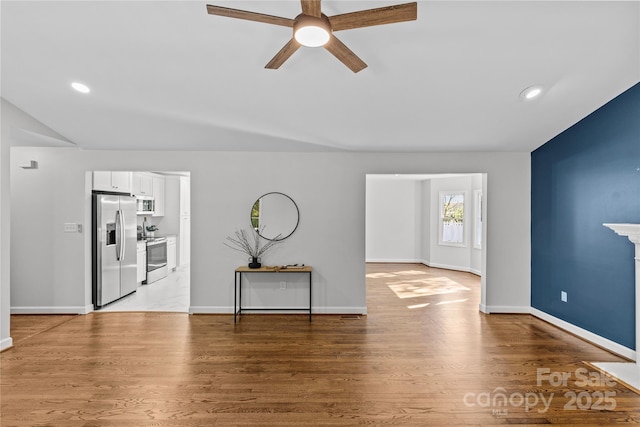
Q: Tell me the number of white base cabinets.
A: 2